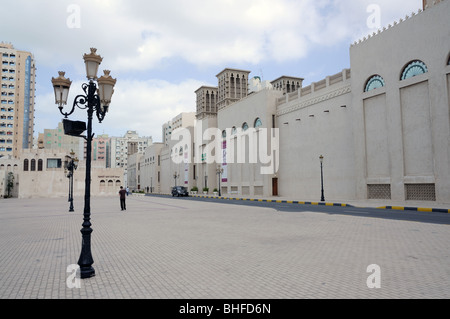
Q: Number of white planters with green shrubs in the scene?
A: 3